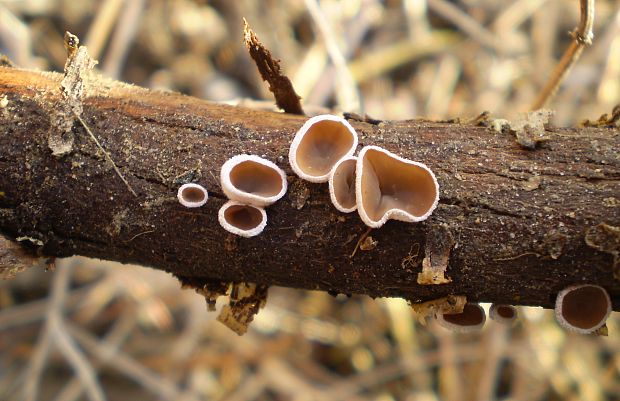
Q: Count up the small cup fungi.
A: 9